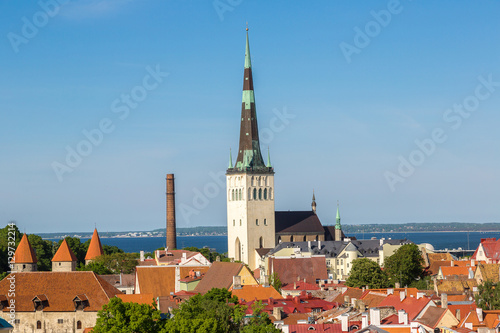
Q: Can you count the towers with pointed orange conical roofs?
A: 3